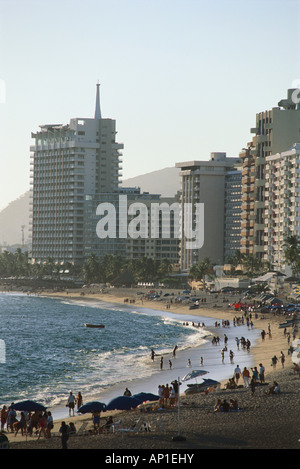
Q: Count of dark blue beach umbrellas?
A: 4